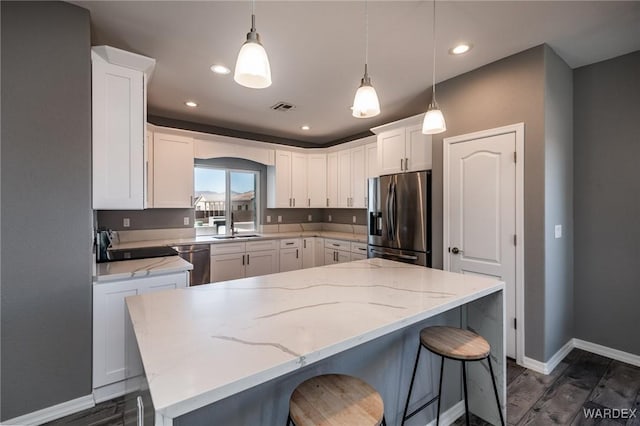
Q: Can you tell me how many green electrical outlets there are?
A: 0